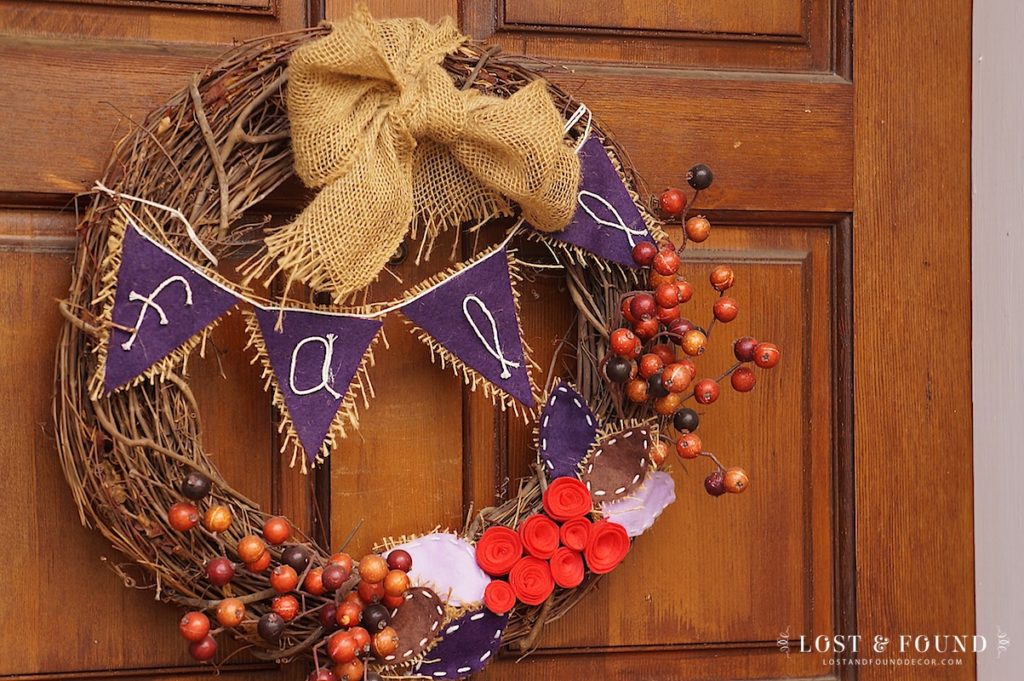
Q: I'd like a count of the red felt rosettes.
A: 8